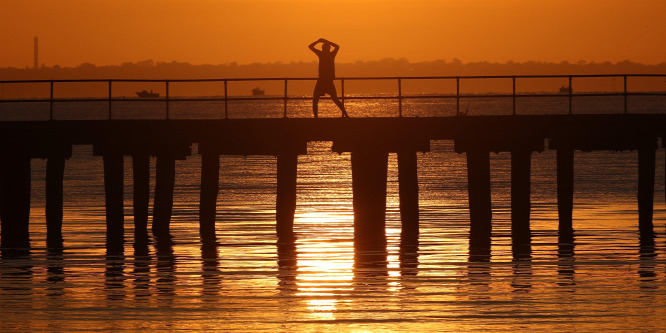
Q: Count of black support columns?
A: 13